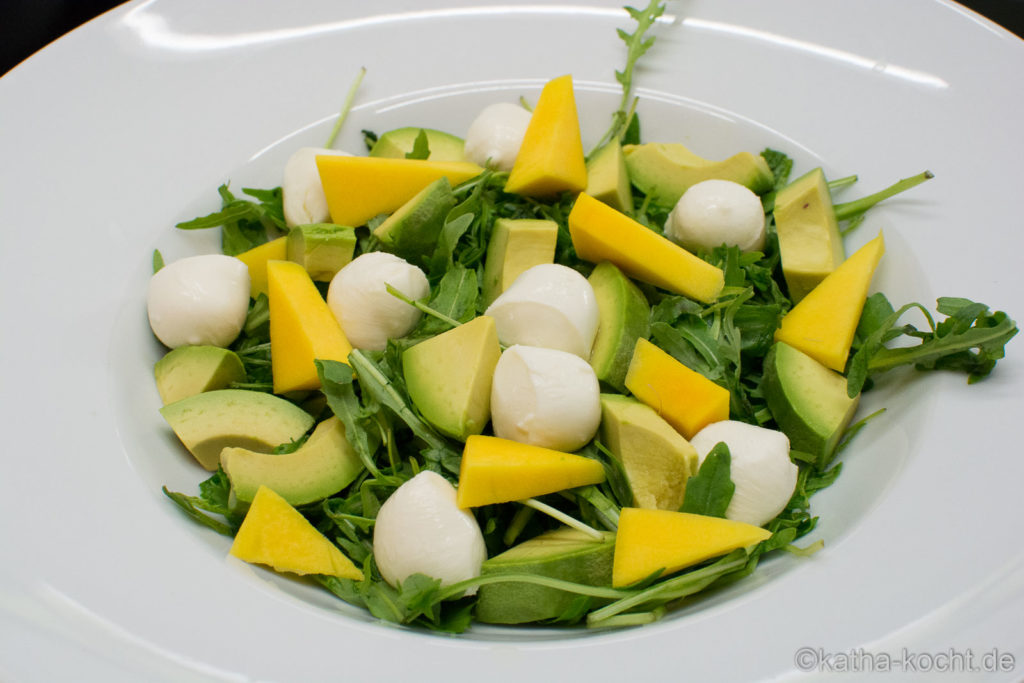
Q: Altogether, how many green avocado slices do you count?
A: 15